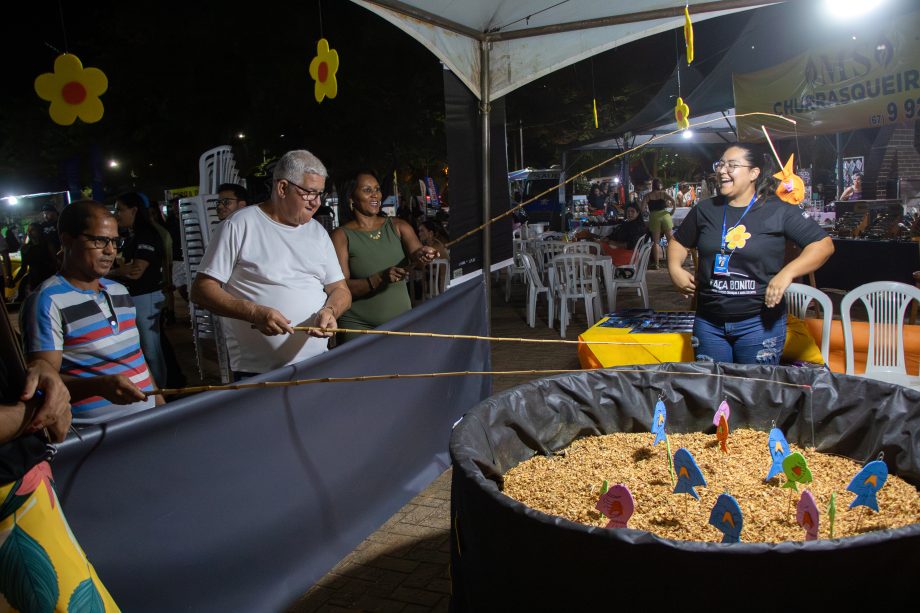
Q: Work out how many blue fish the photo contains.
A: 5